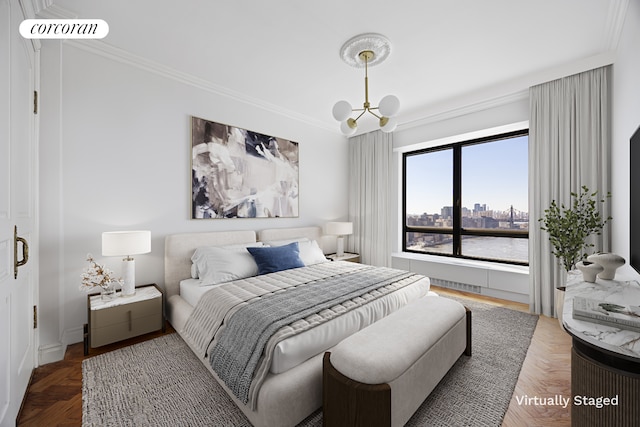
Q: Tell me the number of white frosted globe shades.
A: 4